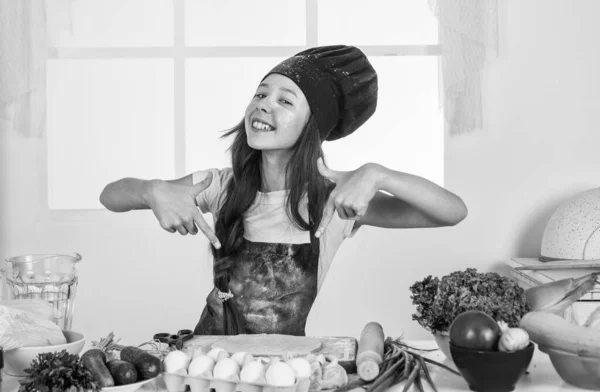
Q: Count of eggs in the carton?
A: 8